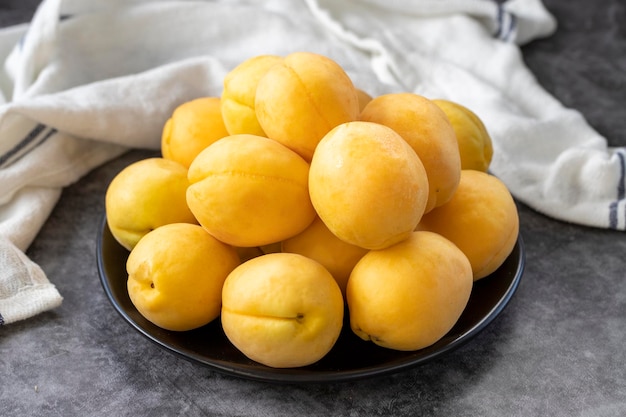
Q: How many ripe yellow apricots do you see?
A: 14